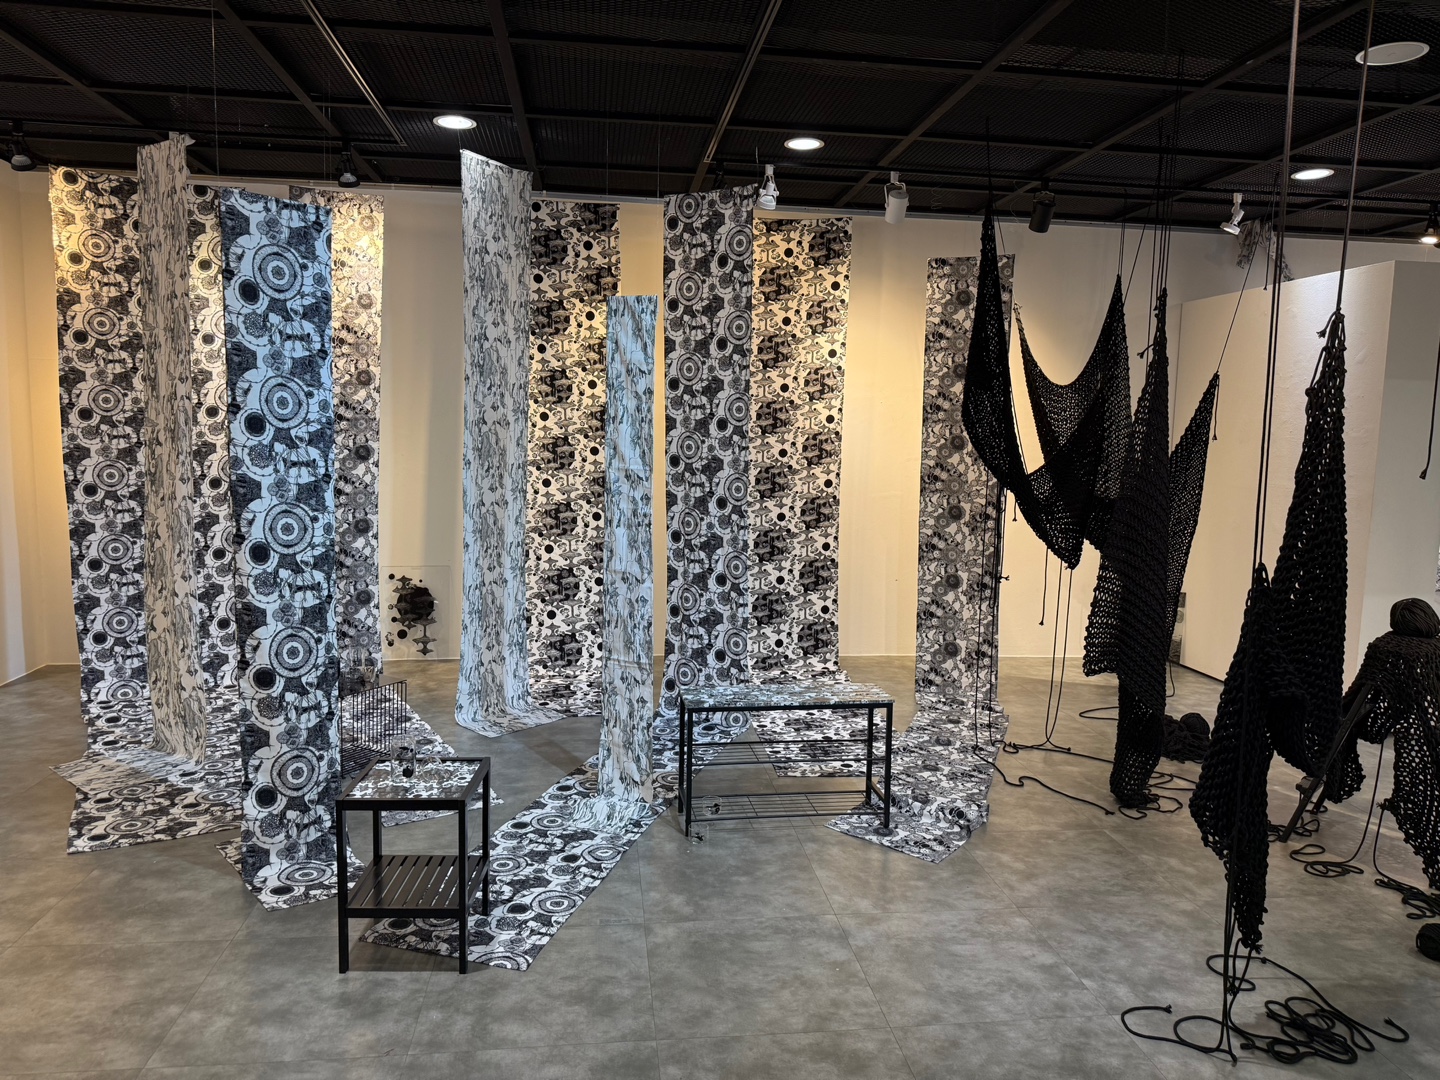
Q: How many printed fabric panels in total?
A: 11